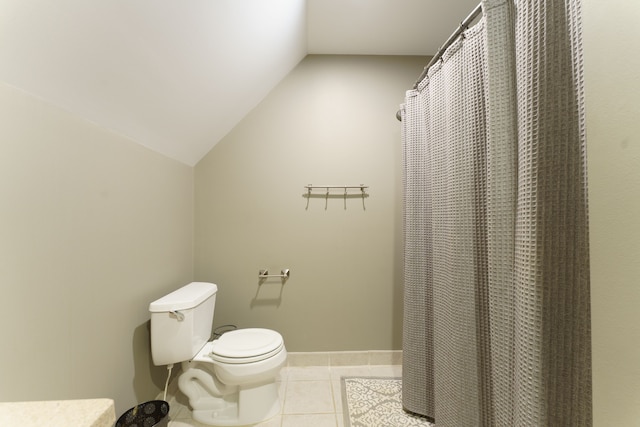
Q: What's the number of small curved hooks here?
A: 4